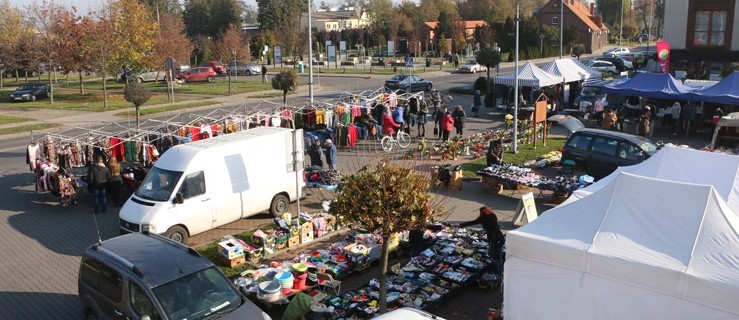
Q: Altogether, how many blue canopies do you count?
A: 2